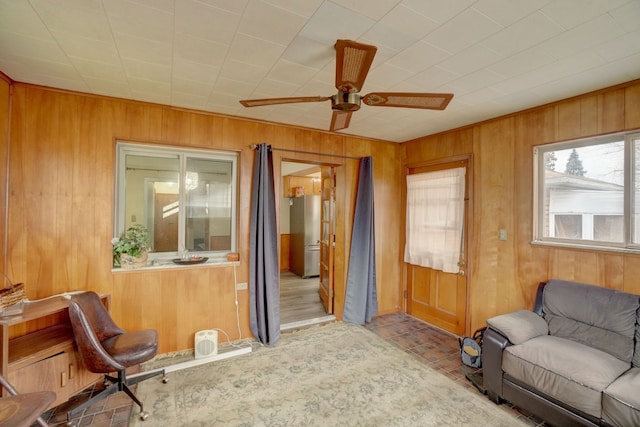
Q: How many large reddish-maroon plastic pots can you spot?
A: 0